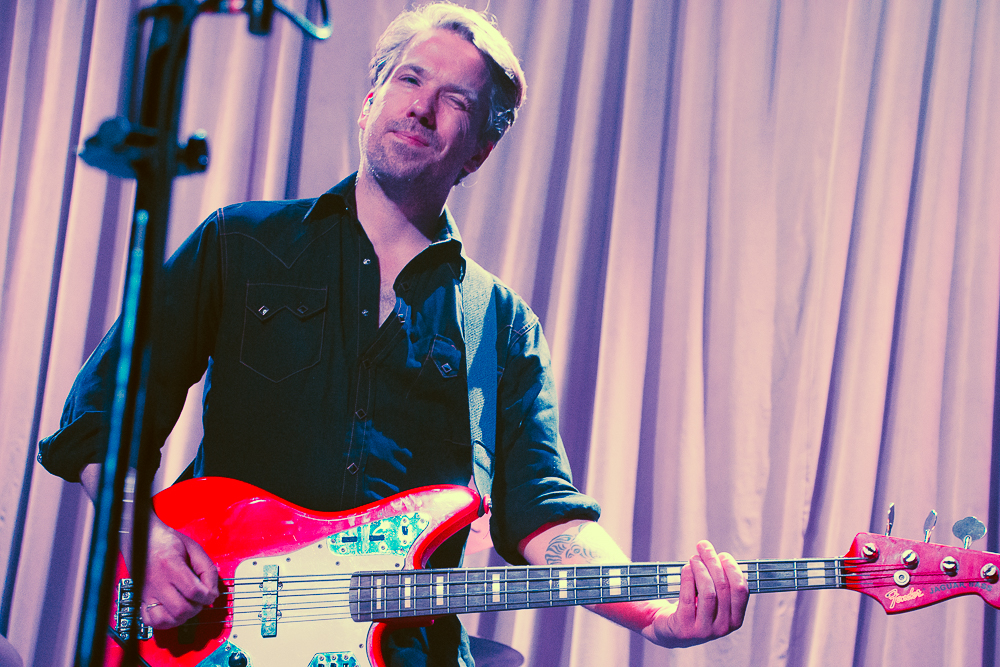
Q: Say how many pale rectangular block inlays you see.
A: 9